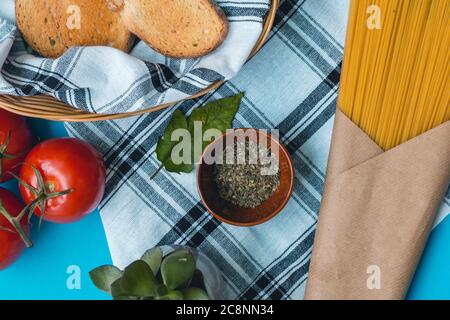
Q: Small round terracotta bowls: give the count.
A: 1